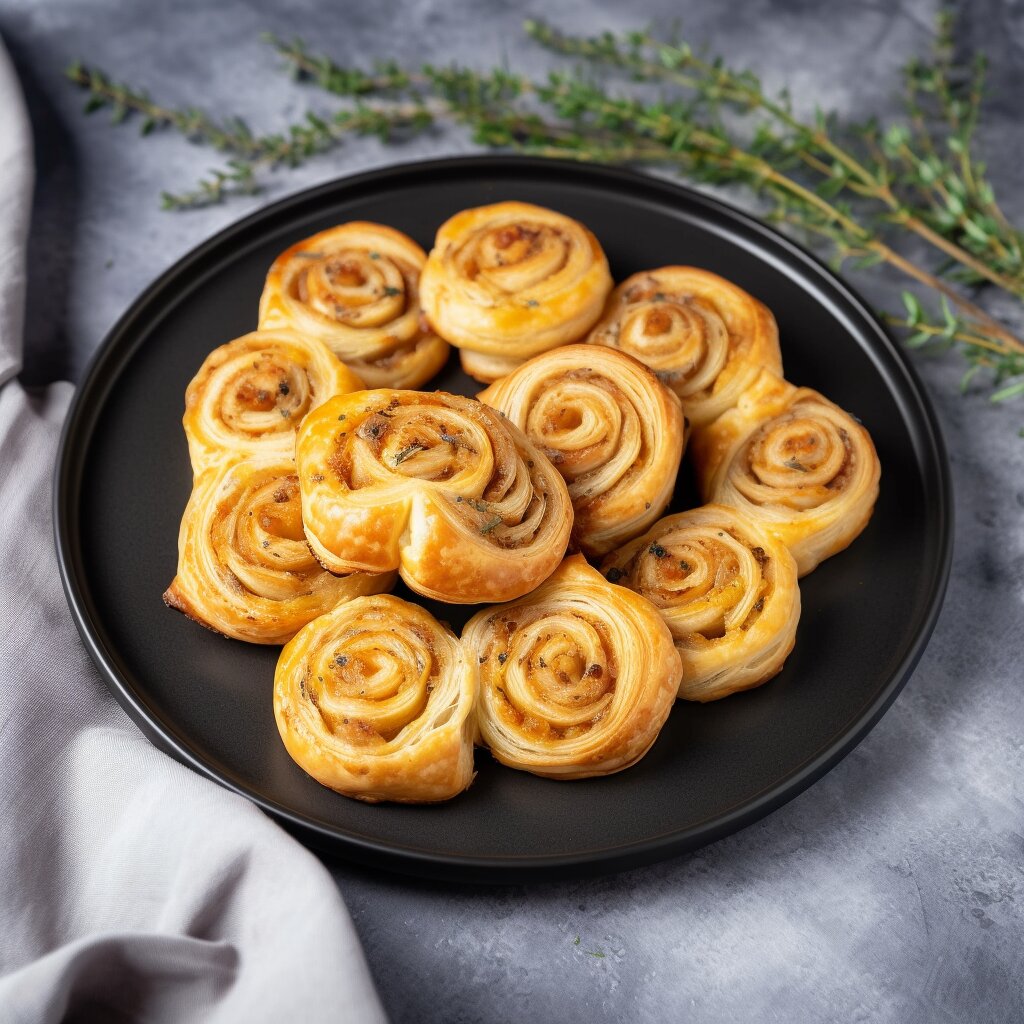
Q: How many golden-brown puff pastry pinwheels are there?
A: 11